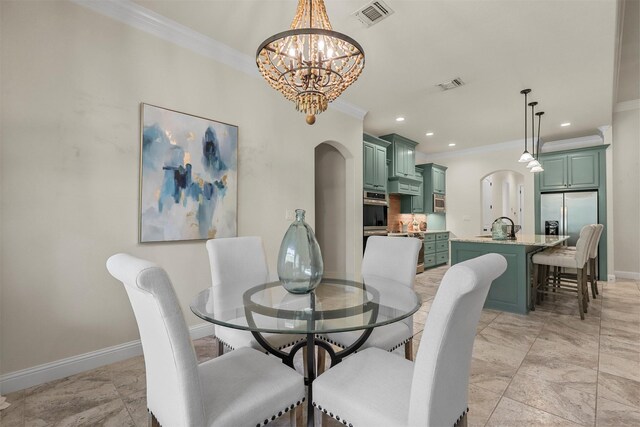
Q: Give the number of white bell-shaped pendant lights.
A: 3